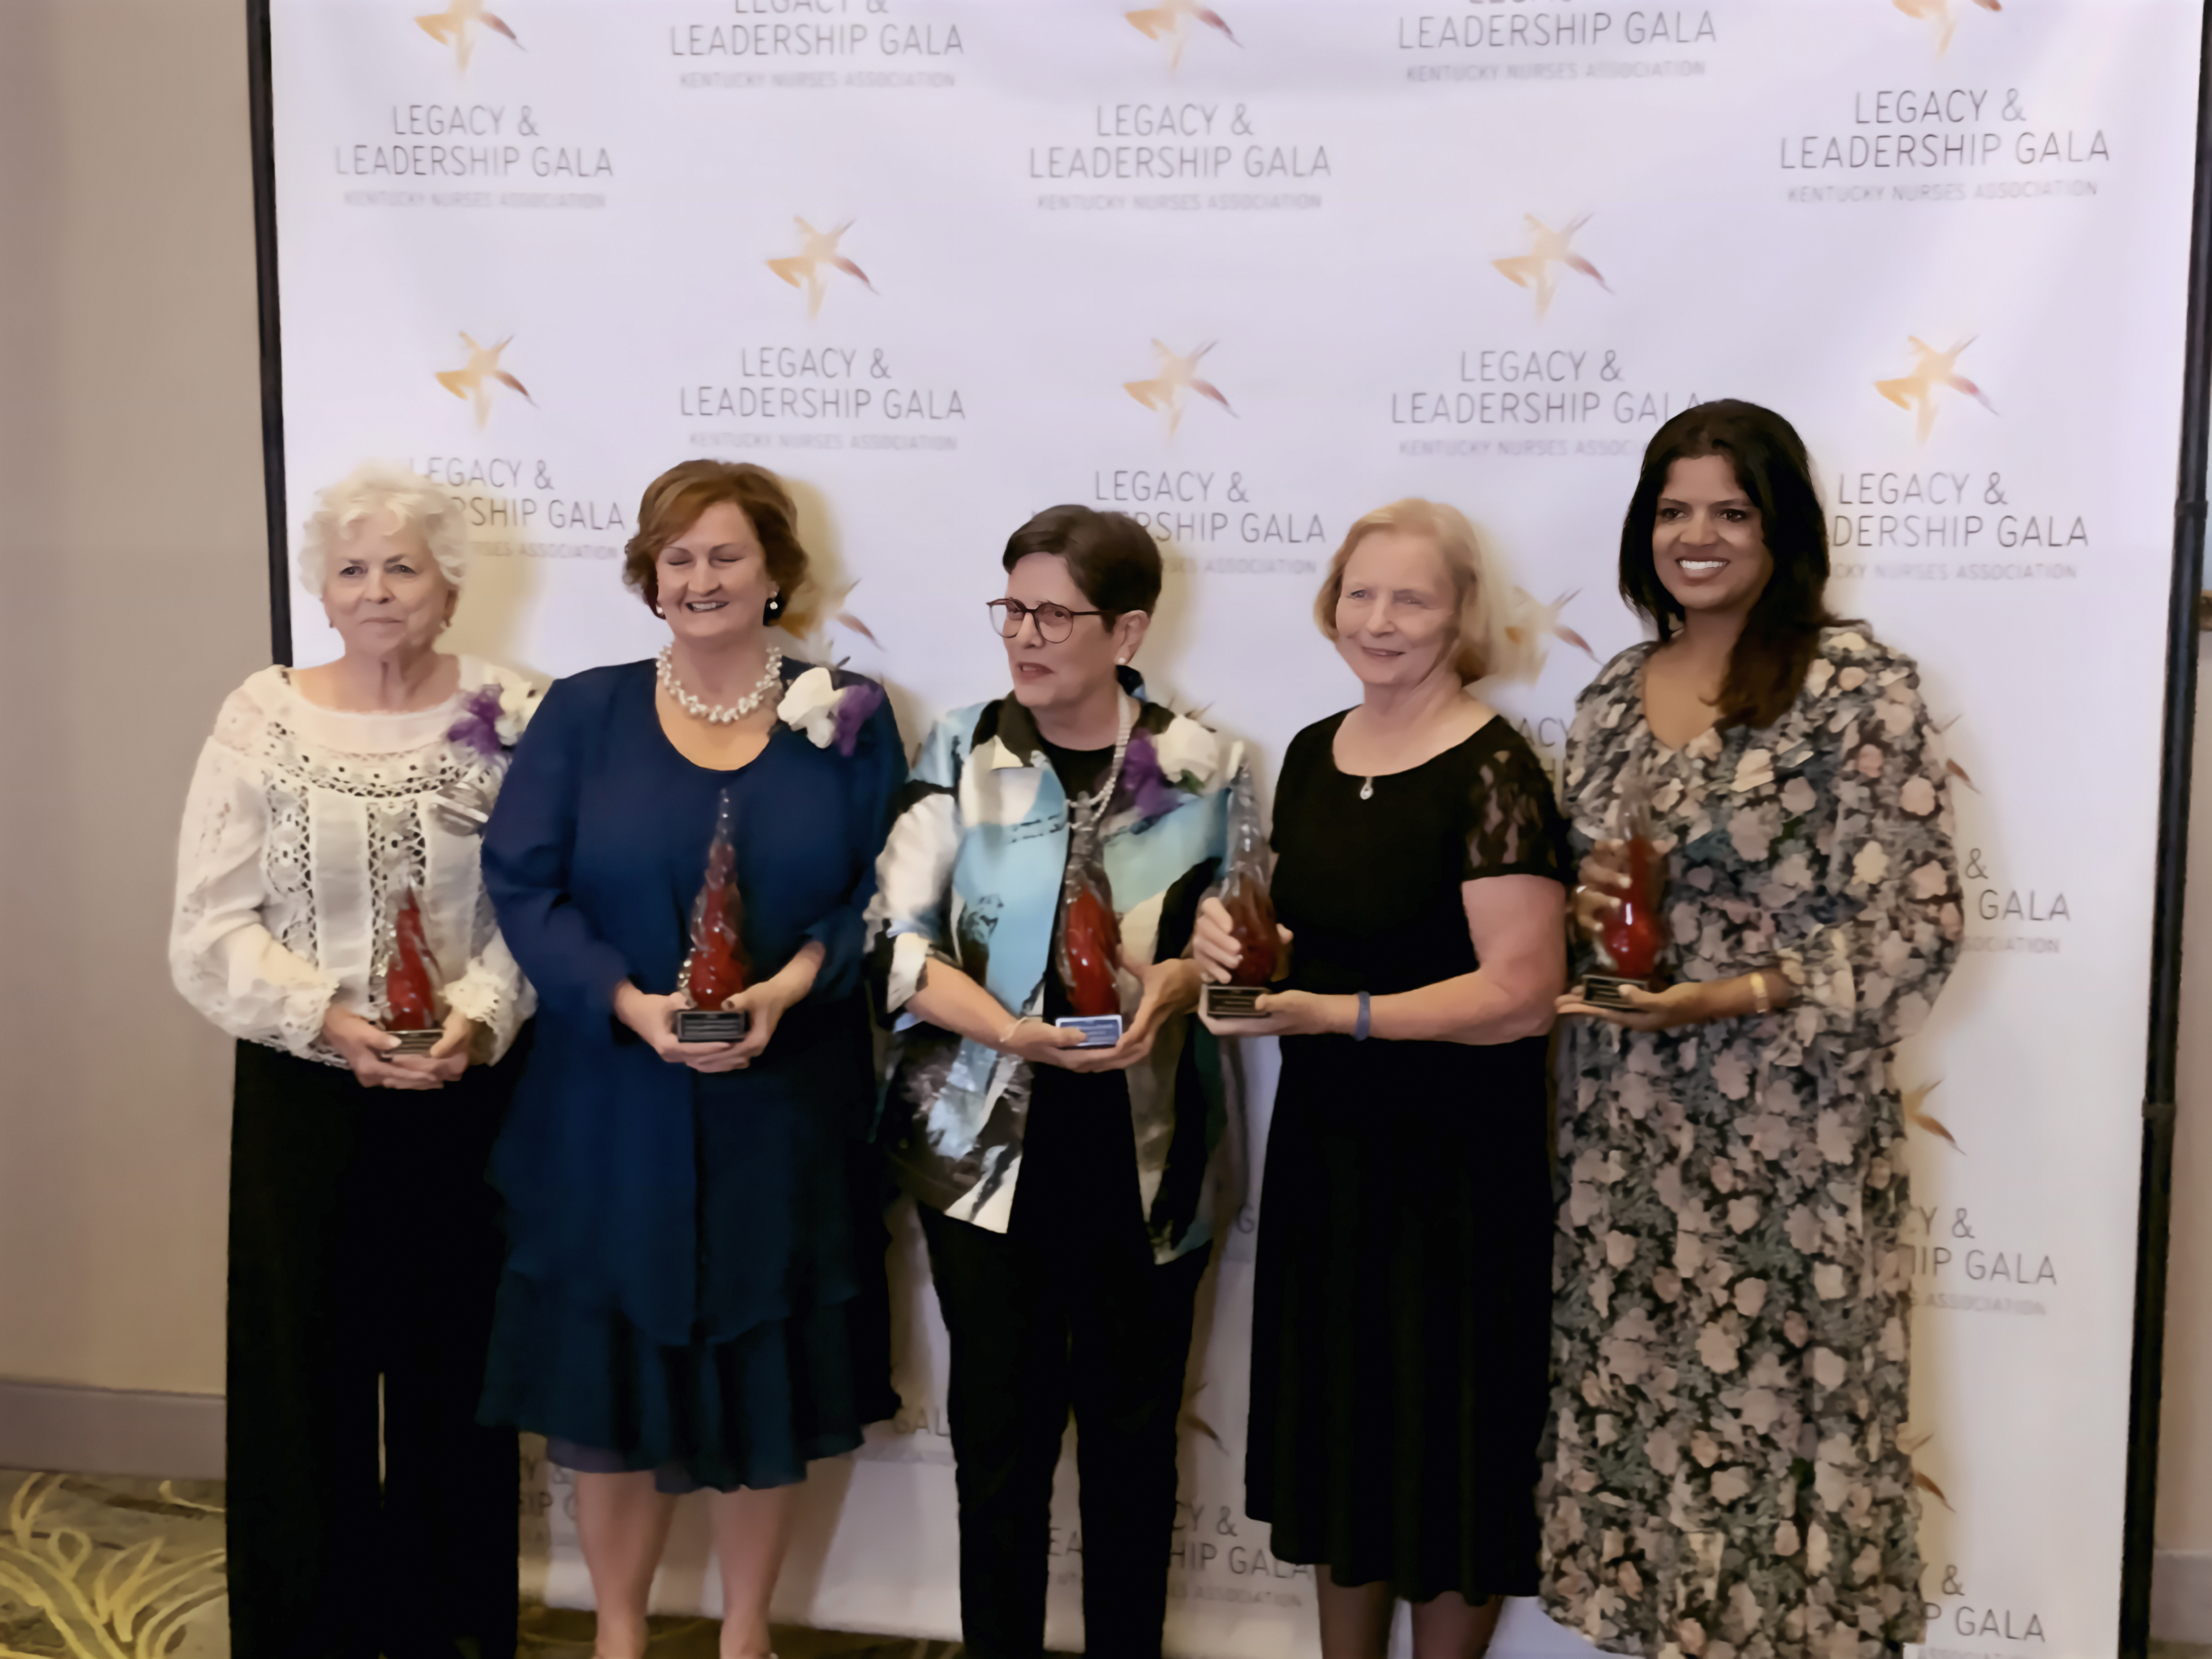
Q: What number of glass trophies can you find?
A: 5